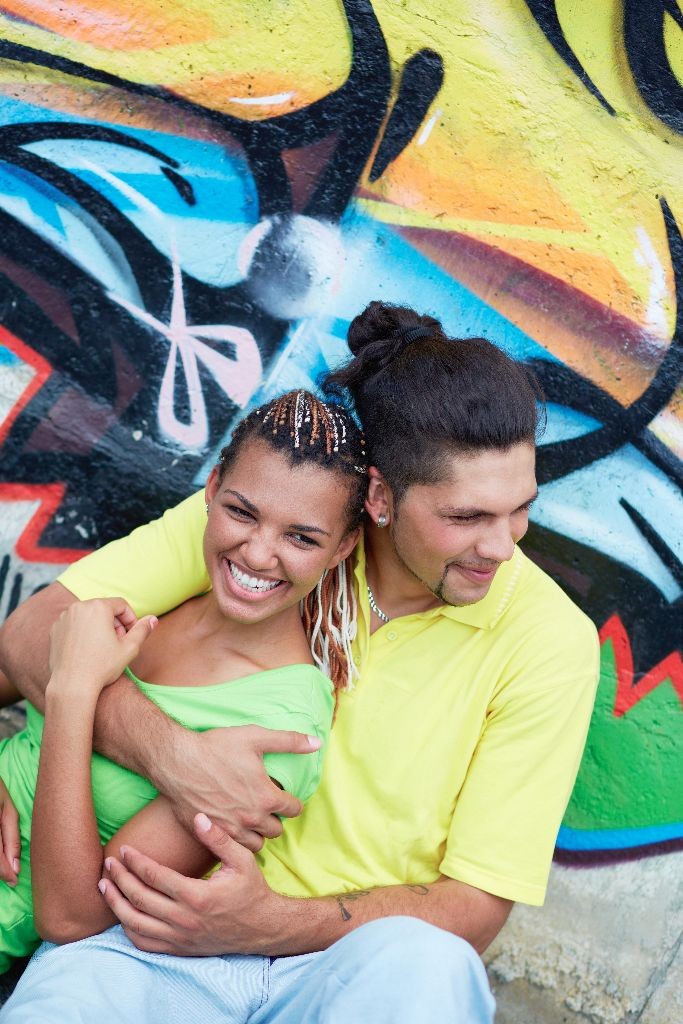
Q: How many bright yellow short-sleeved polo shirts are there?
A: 1